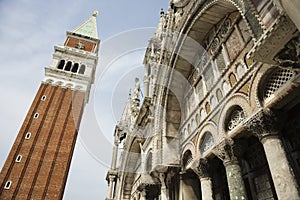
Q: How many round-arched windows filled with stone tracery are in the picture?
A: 4